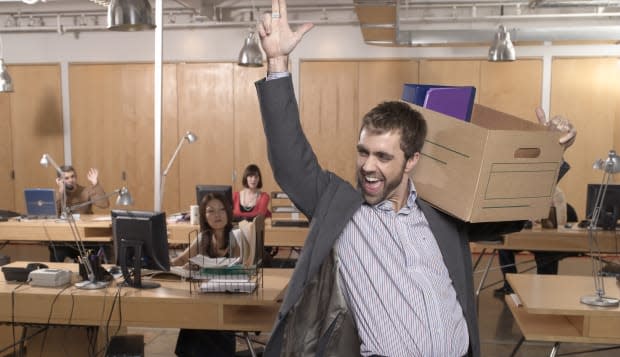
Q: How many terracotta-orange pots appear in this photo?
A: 0